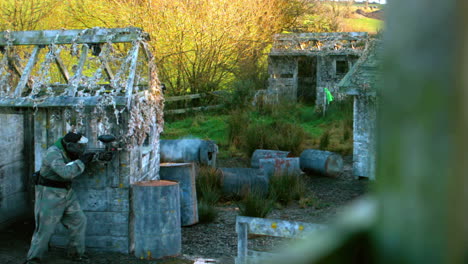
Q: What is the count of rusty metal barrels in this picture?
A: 7